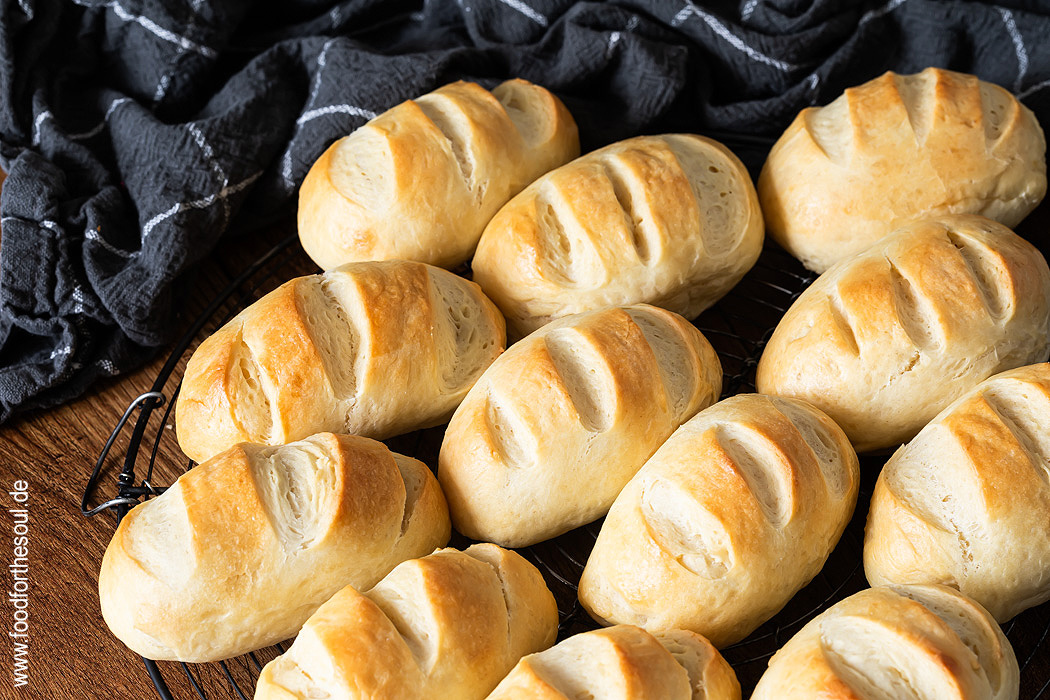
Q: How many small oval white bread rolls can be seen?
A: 12